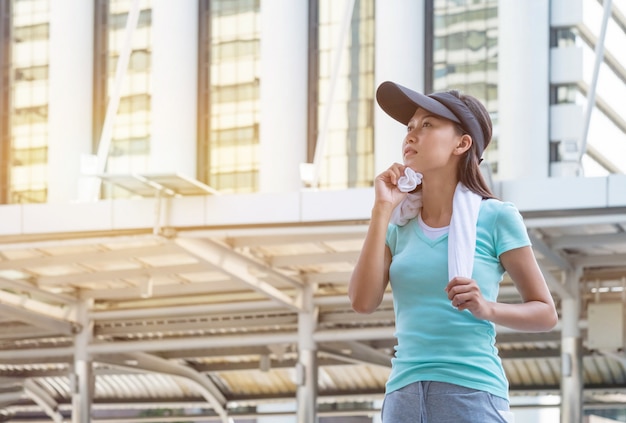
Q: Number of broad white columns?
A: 5